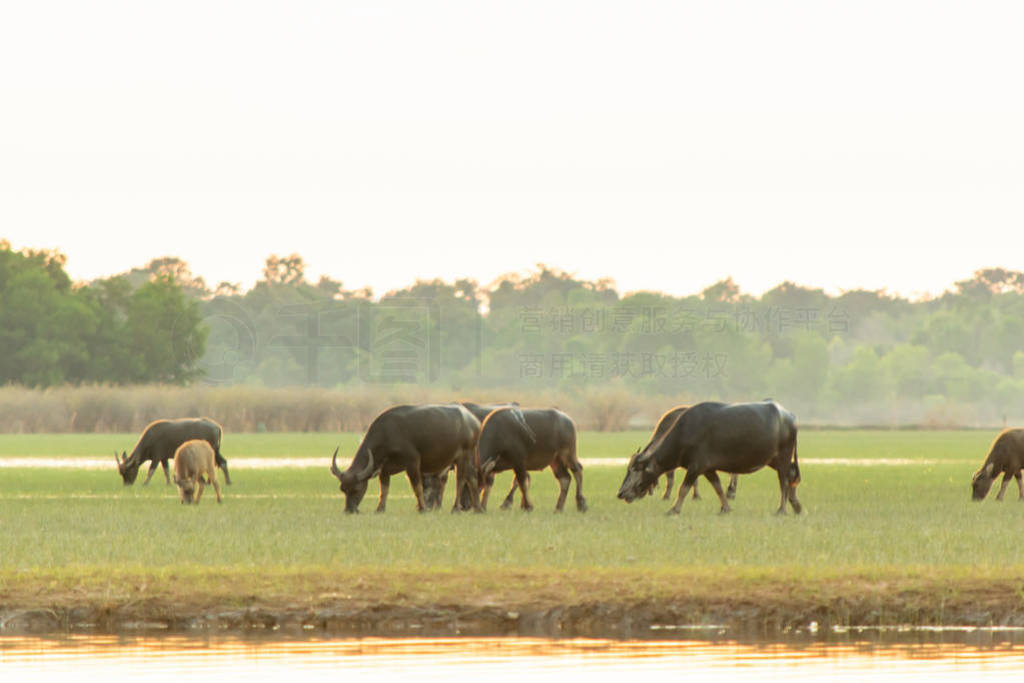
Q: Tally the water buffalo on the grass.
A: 8